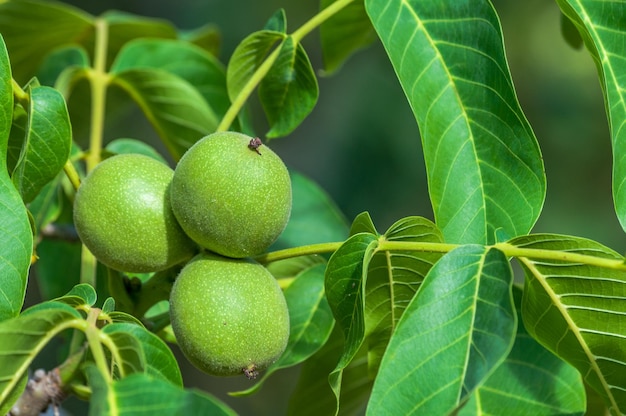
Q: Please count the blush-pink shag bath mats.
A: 0